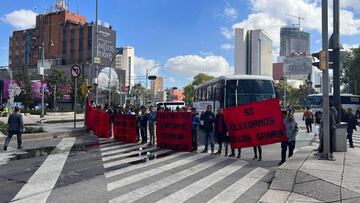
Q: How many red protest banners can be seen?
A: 4